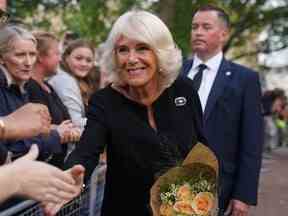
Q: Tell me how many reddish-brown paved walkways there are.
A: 1